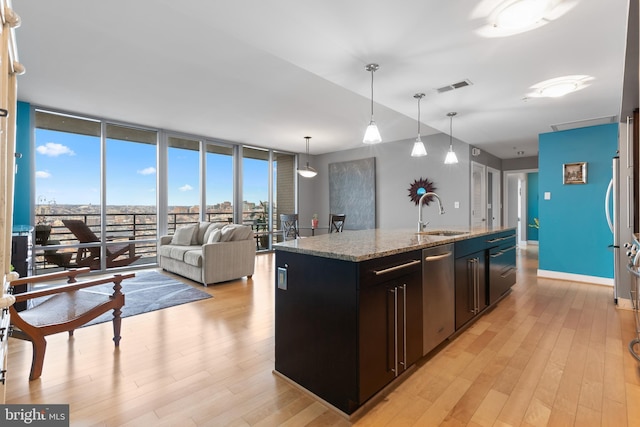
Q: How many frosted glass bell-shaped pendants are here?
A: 3